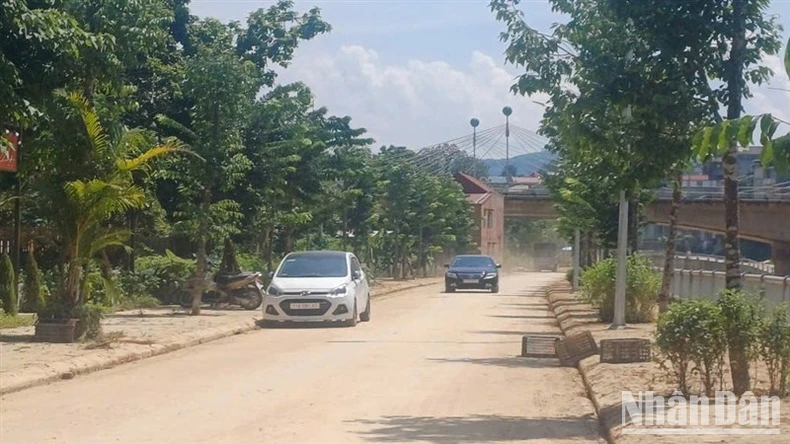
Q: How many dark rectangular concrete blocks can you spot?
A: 3